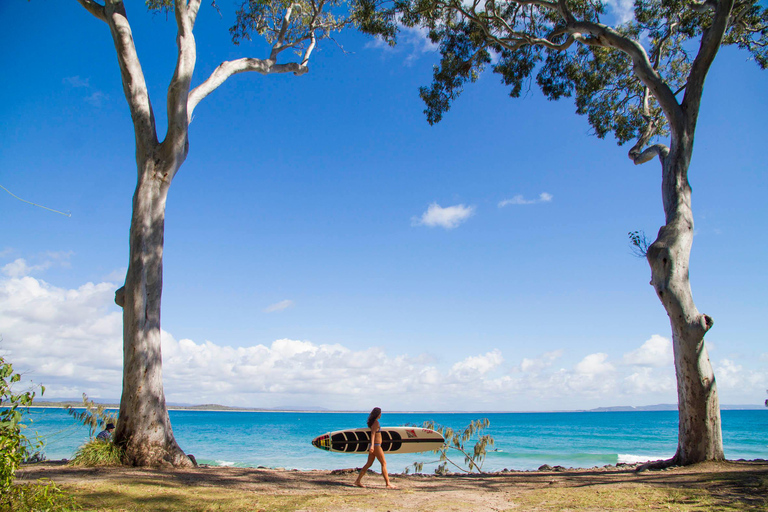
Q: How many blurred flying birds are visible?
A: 0